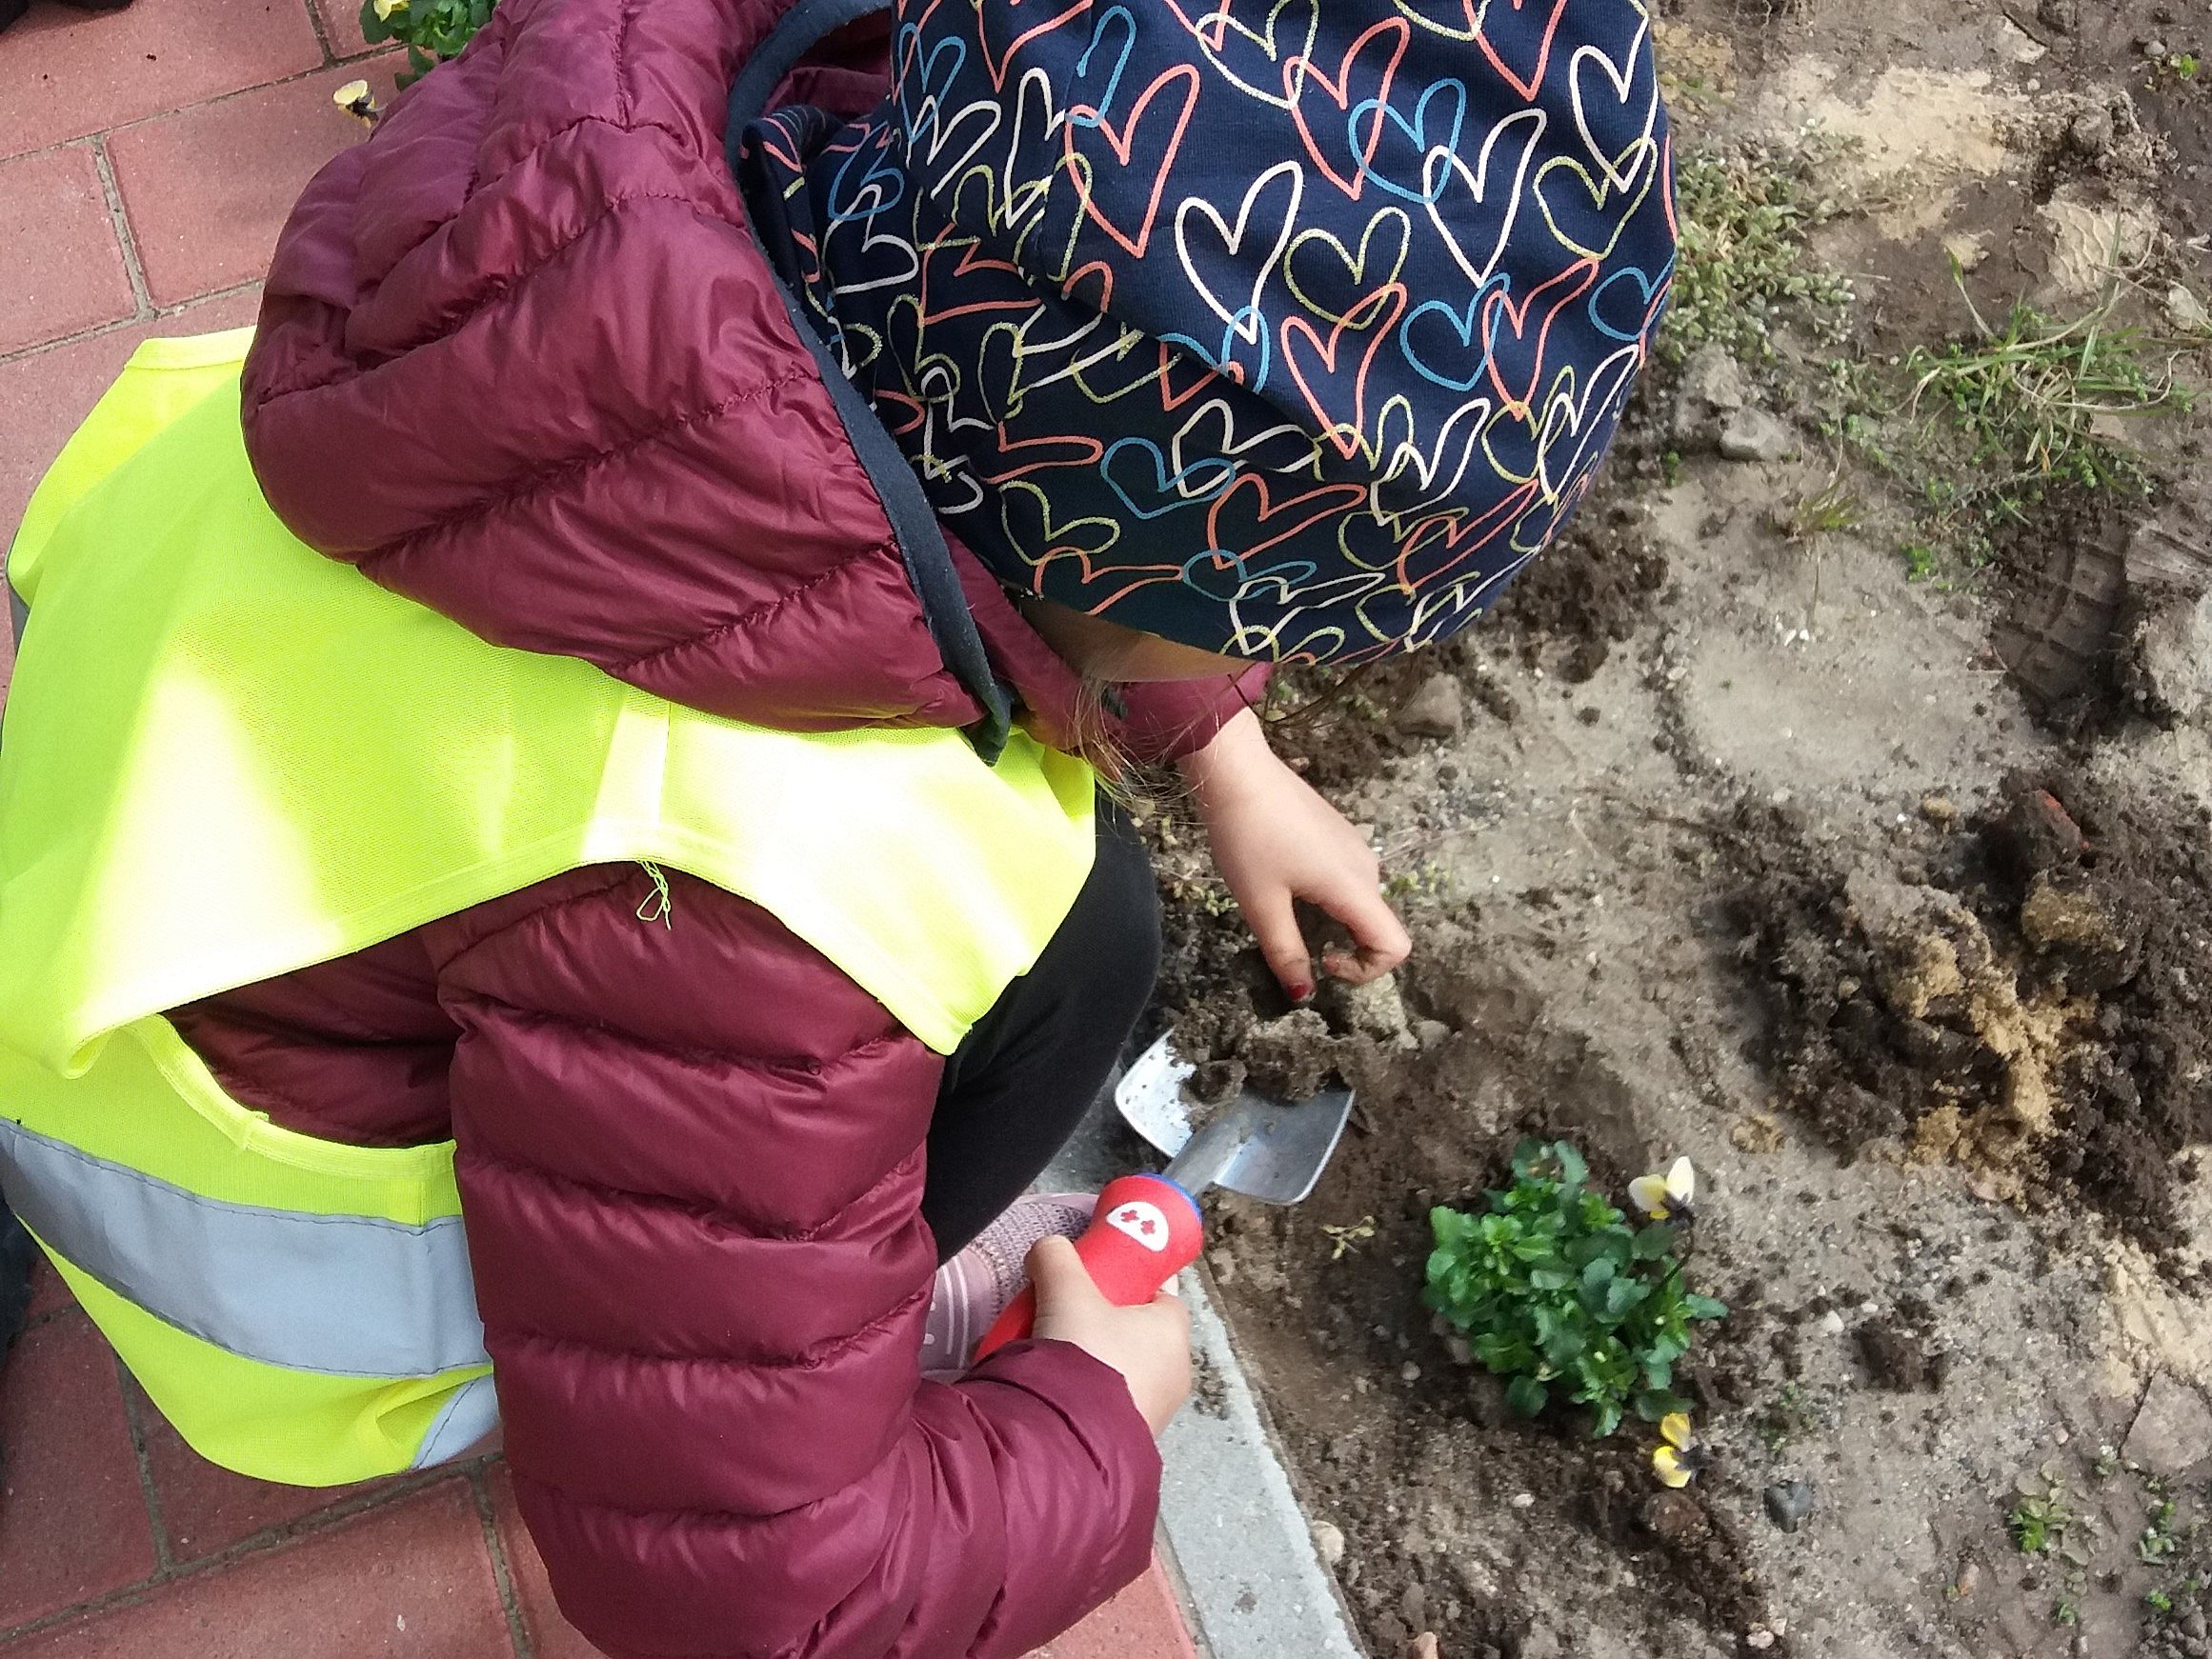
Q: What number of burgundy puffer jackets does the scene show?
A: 1